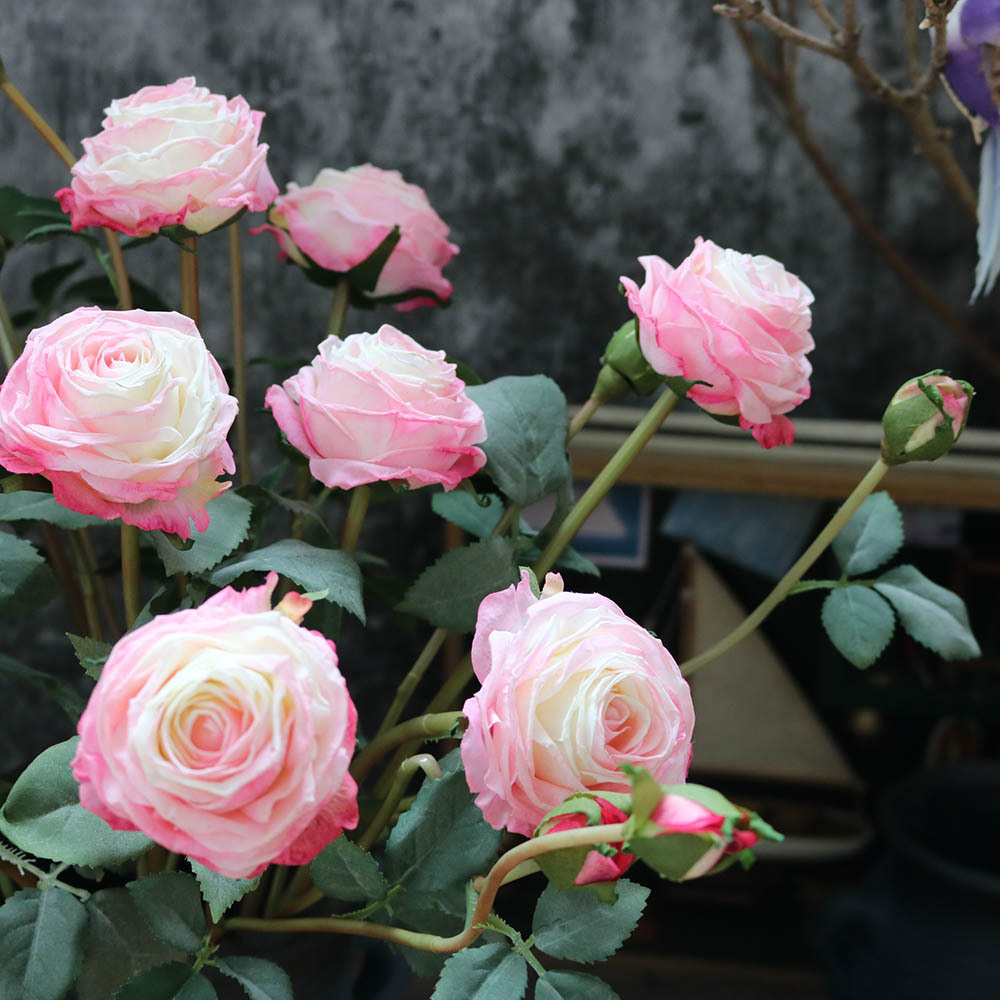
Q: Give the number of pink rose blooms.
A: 7